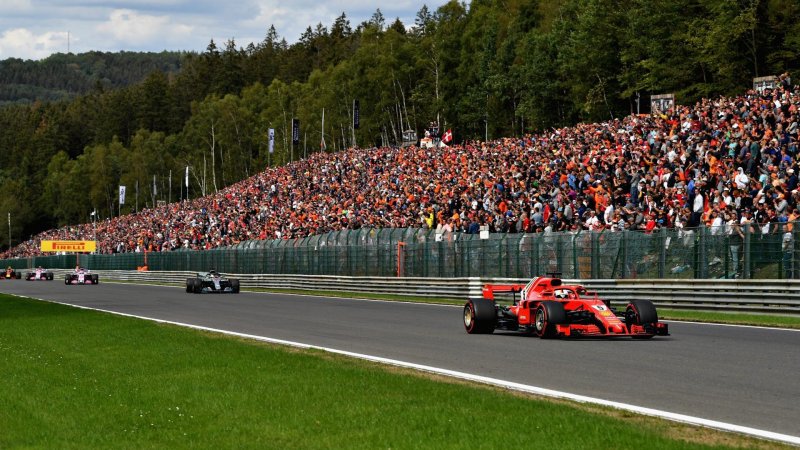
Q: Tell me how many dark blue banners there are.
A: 2